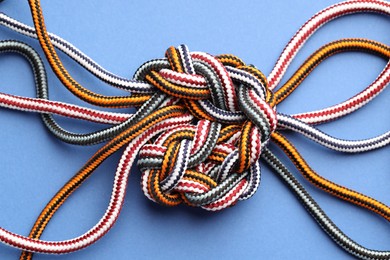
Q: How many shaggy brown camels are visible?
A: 0